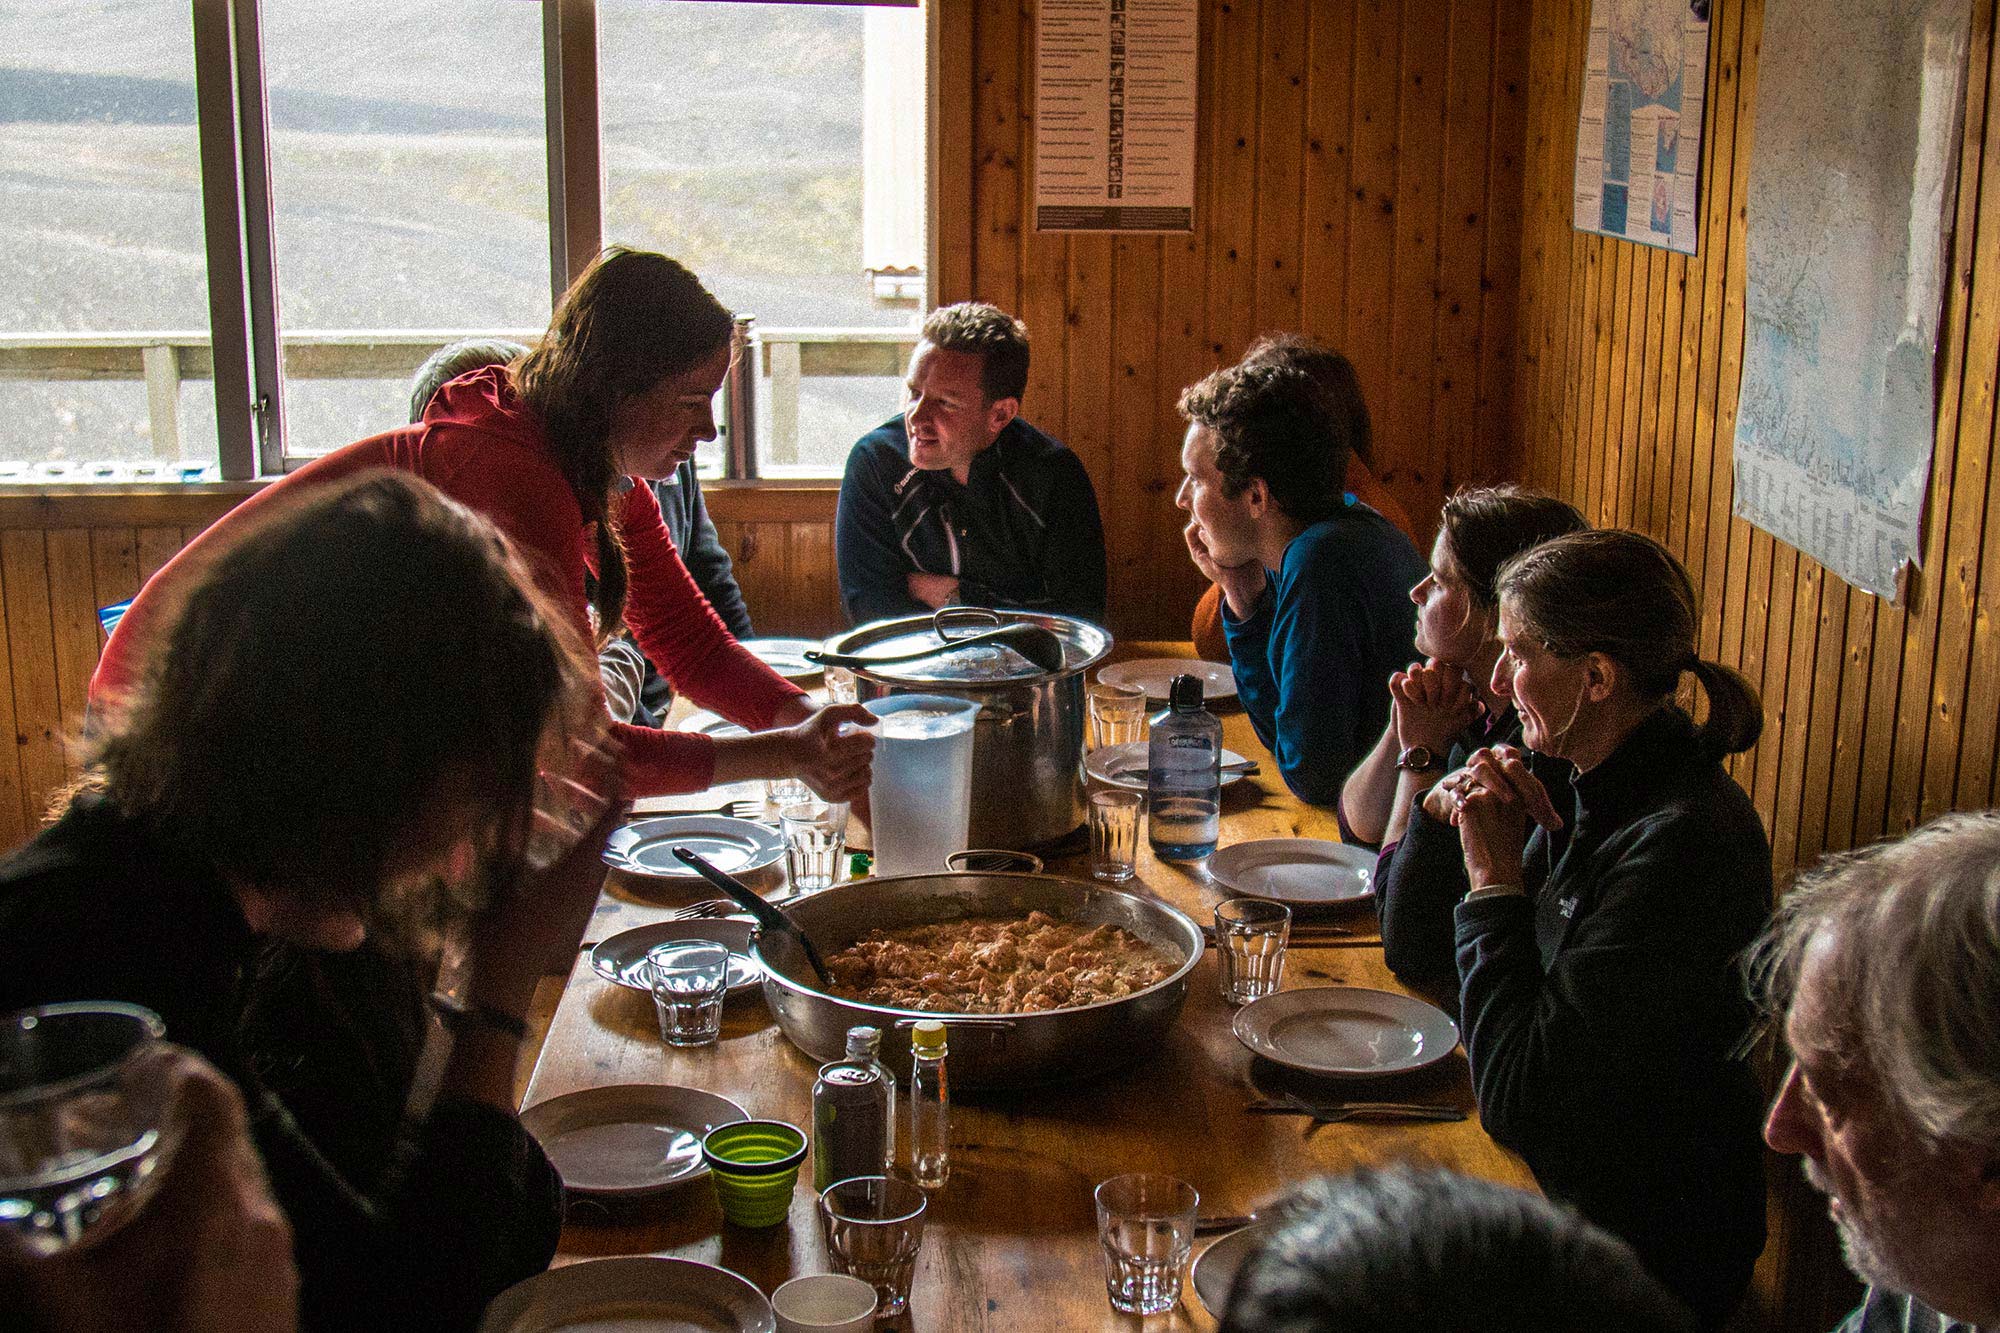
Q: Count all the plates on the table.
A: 11